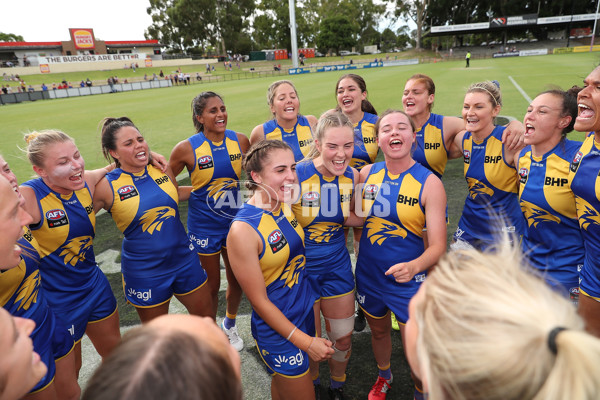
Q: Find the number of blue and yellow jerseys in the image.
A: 13